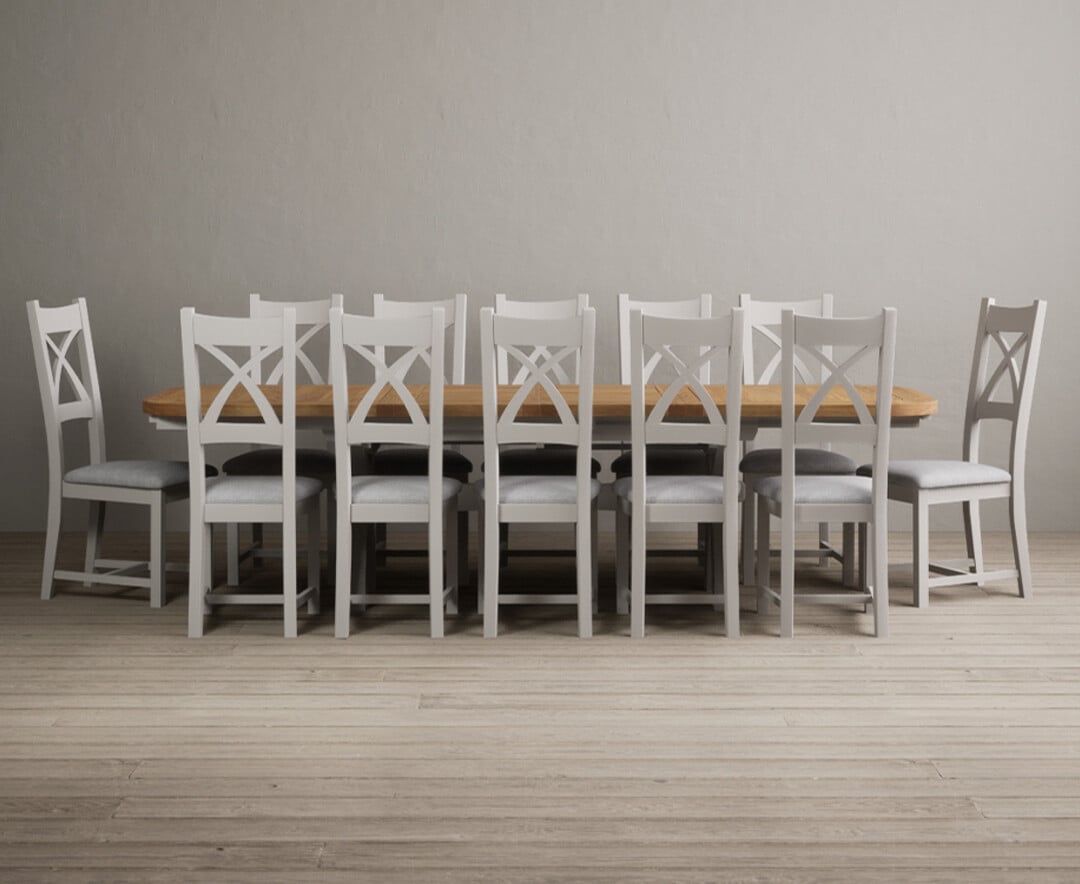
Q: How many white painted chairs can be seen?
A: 12